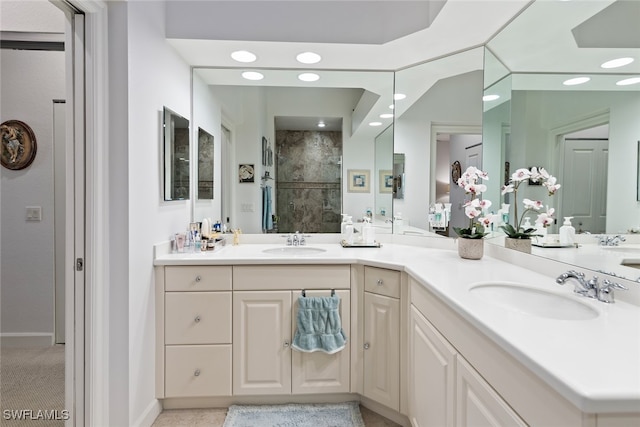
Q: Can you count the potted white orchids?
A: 1